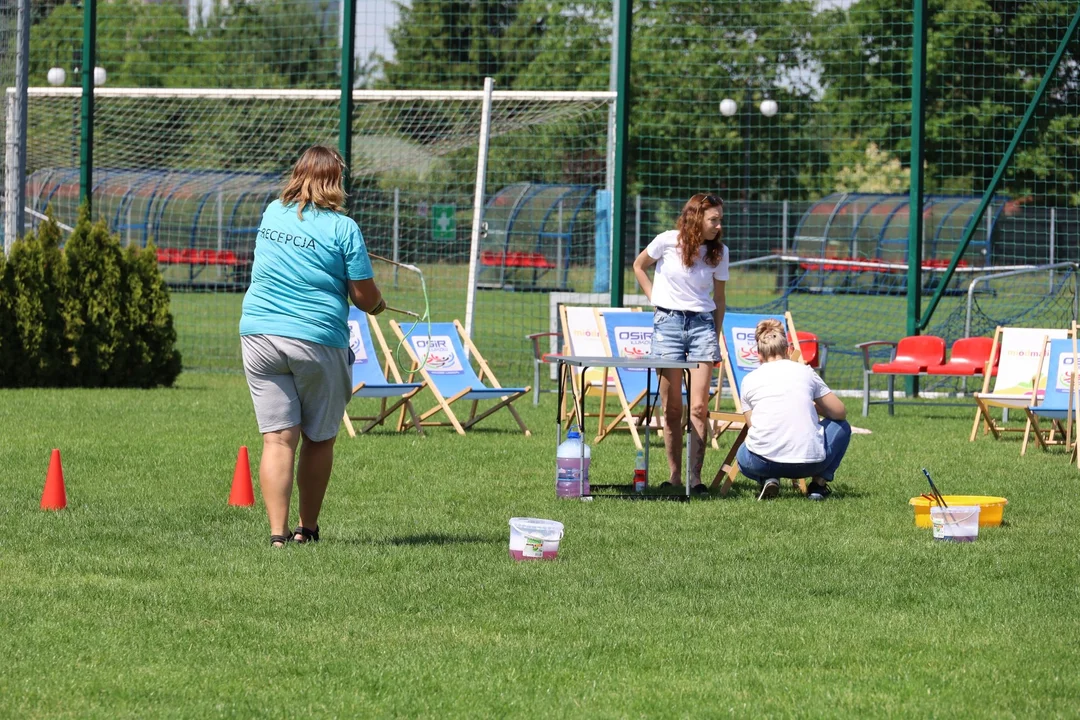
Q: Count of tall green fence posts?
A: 4